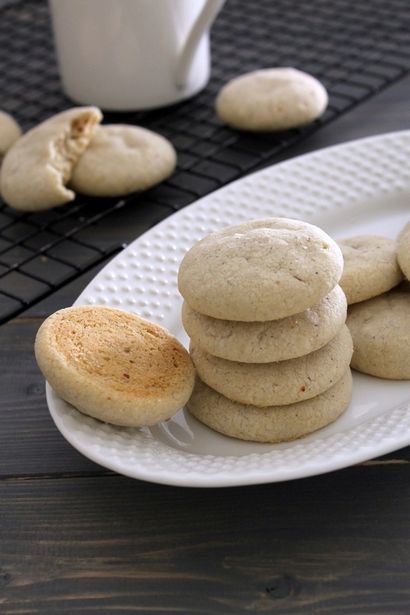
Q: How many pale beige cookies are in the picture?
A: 12